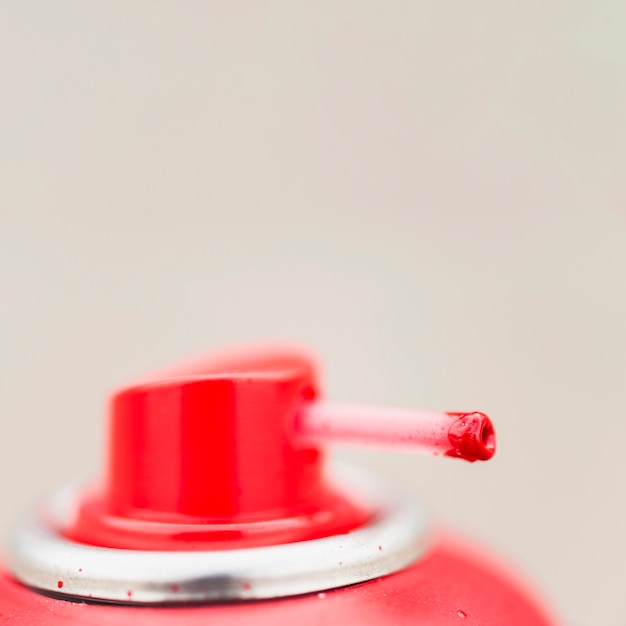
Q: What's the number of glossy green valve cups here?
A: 0